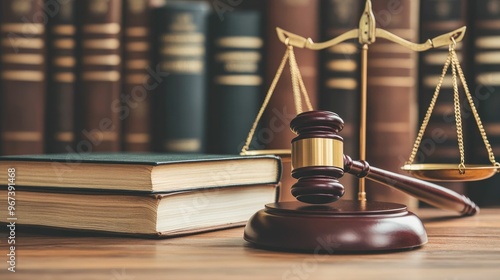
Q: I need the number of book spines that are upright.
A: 11